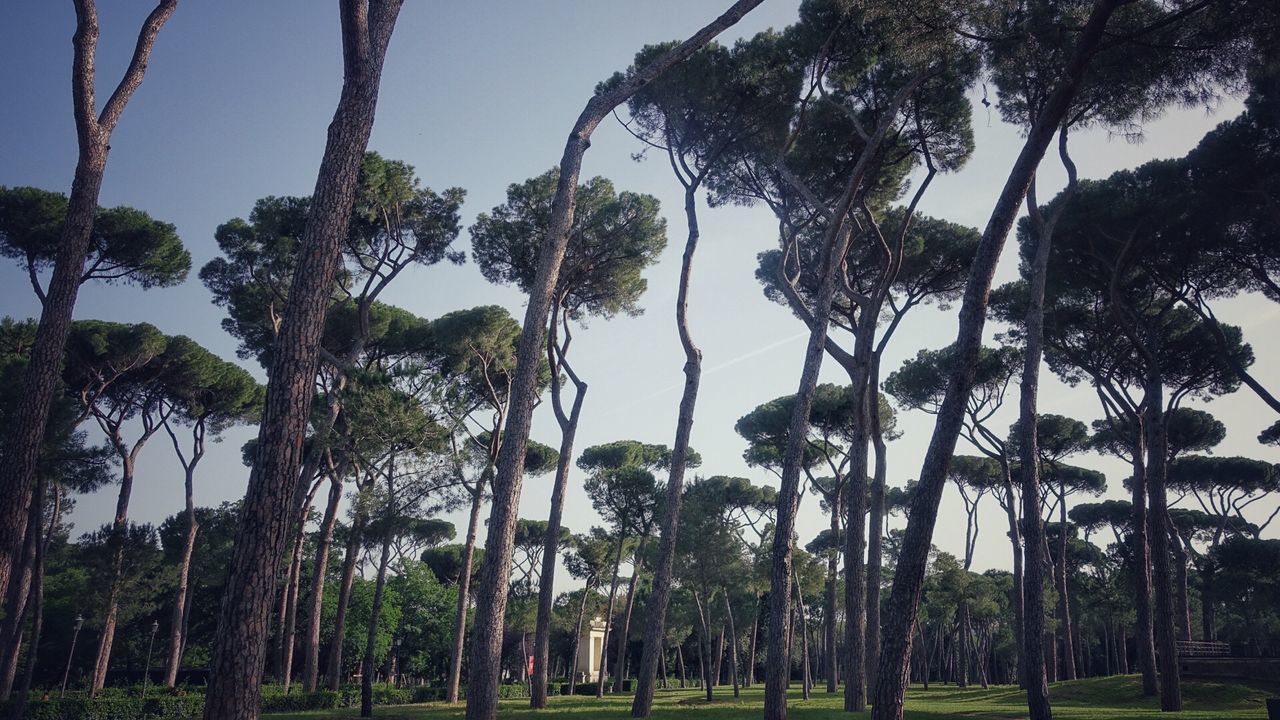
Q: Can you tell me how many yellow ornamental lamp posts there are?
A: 0